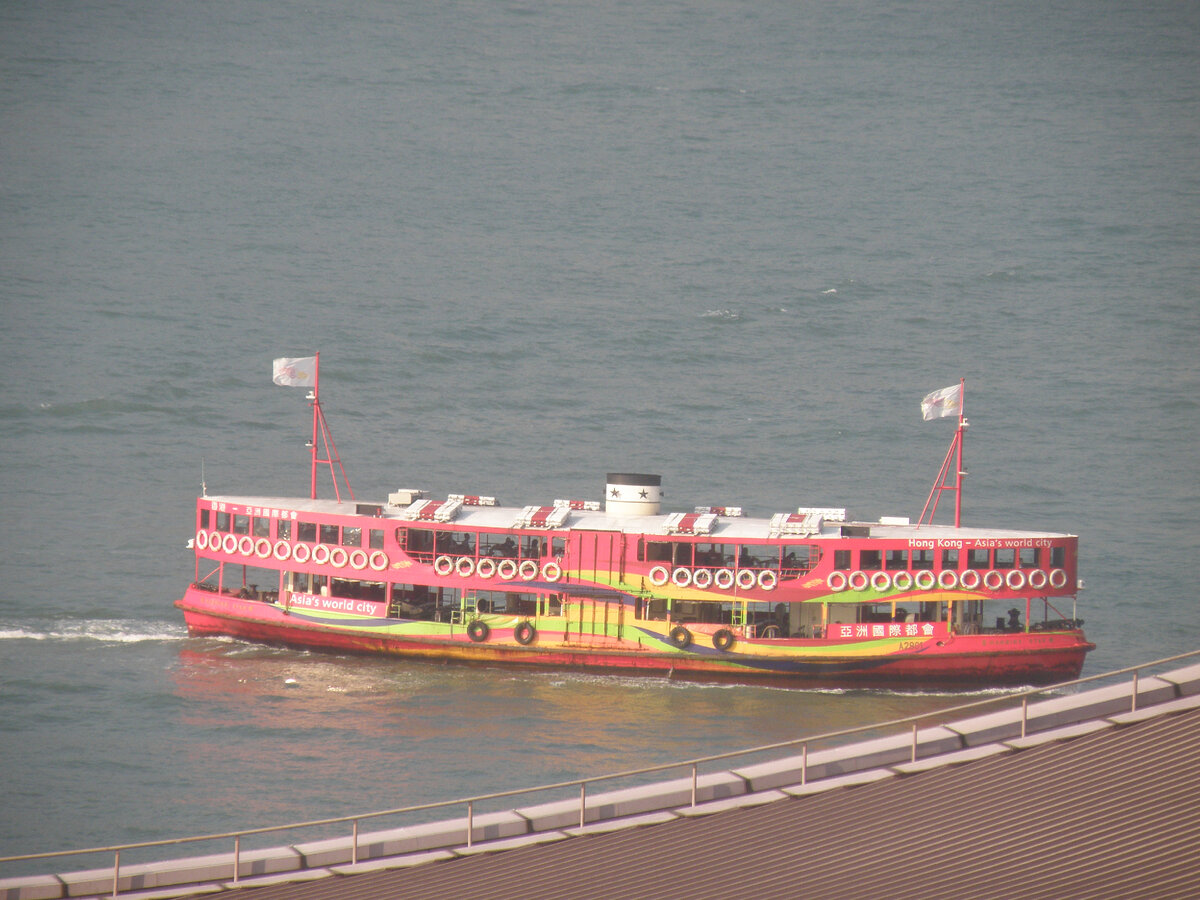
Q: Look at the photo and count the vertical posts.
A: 10